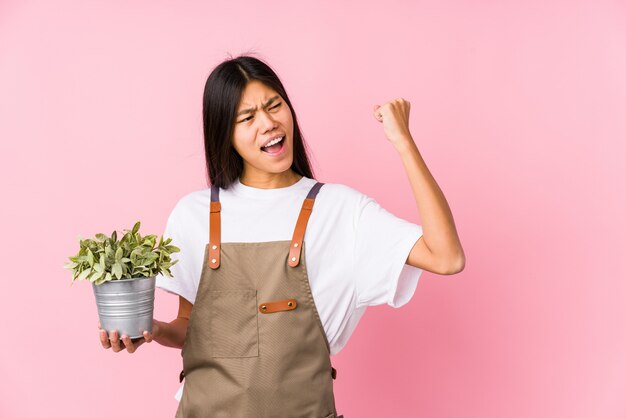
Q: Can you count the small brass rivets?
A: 6